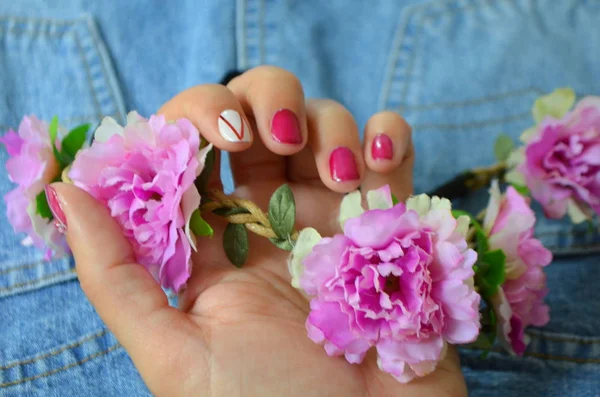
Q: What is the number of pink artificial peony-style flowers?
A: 5